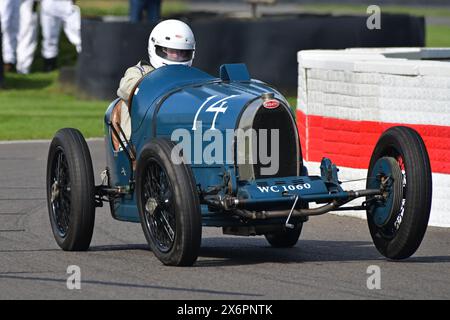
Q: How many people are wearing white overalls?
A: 2